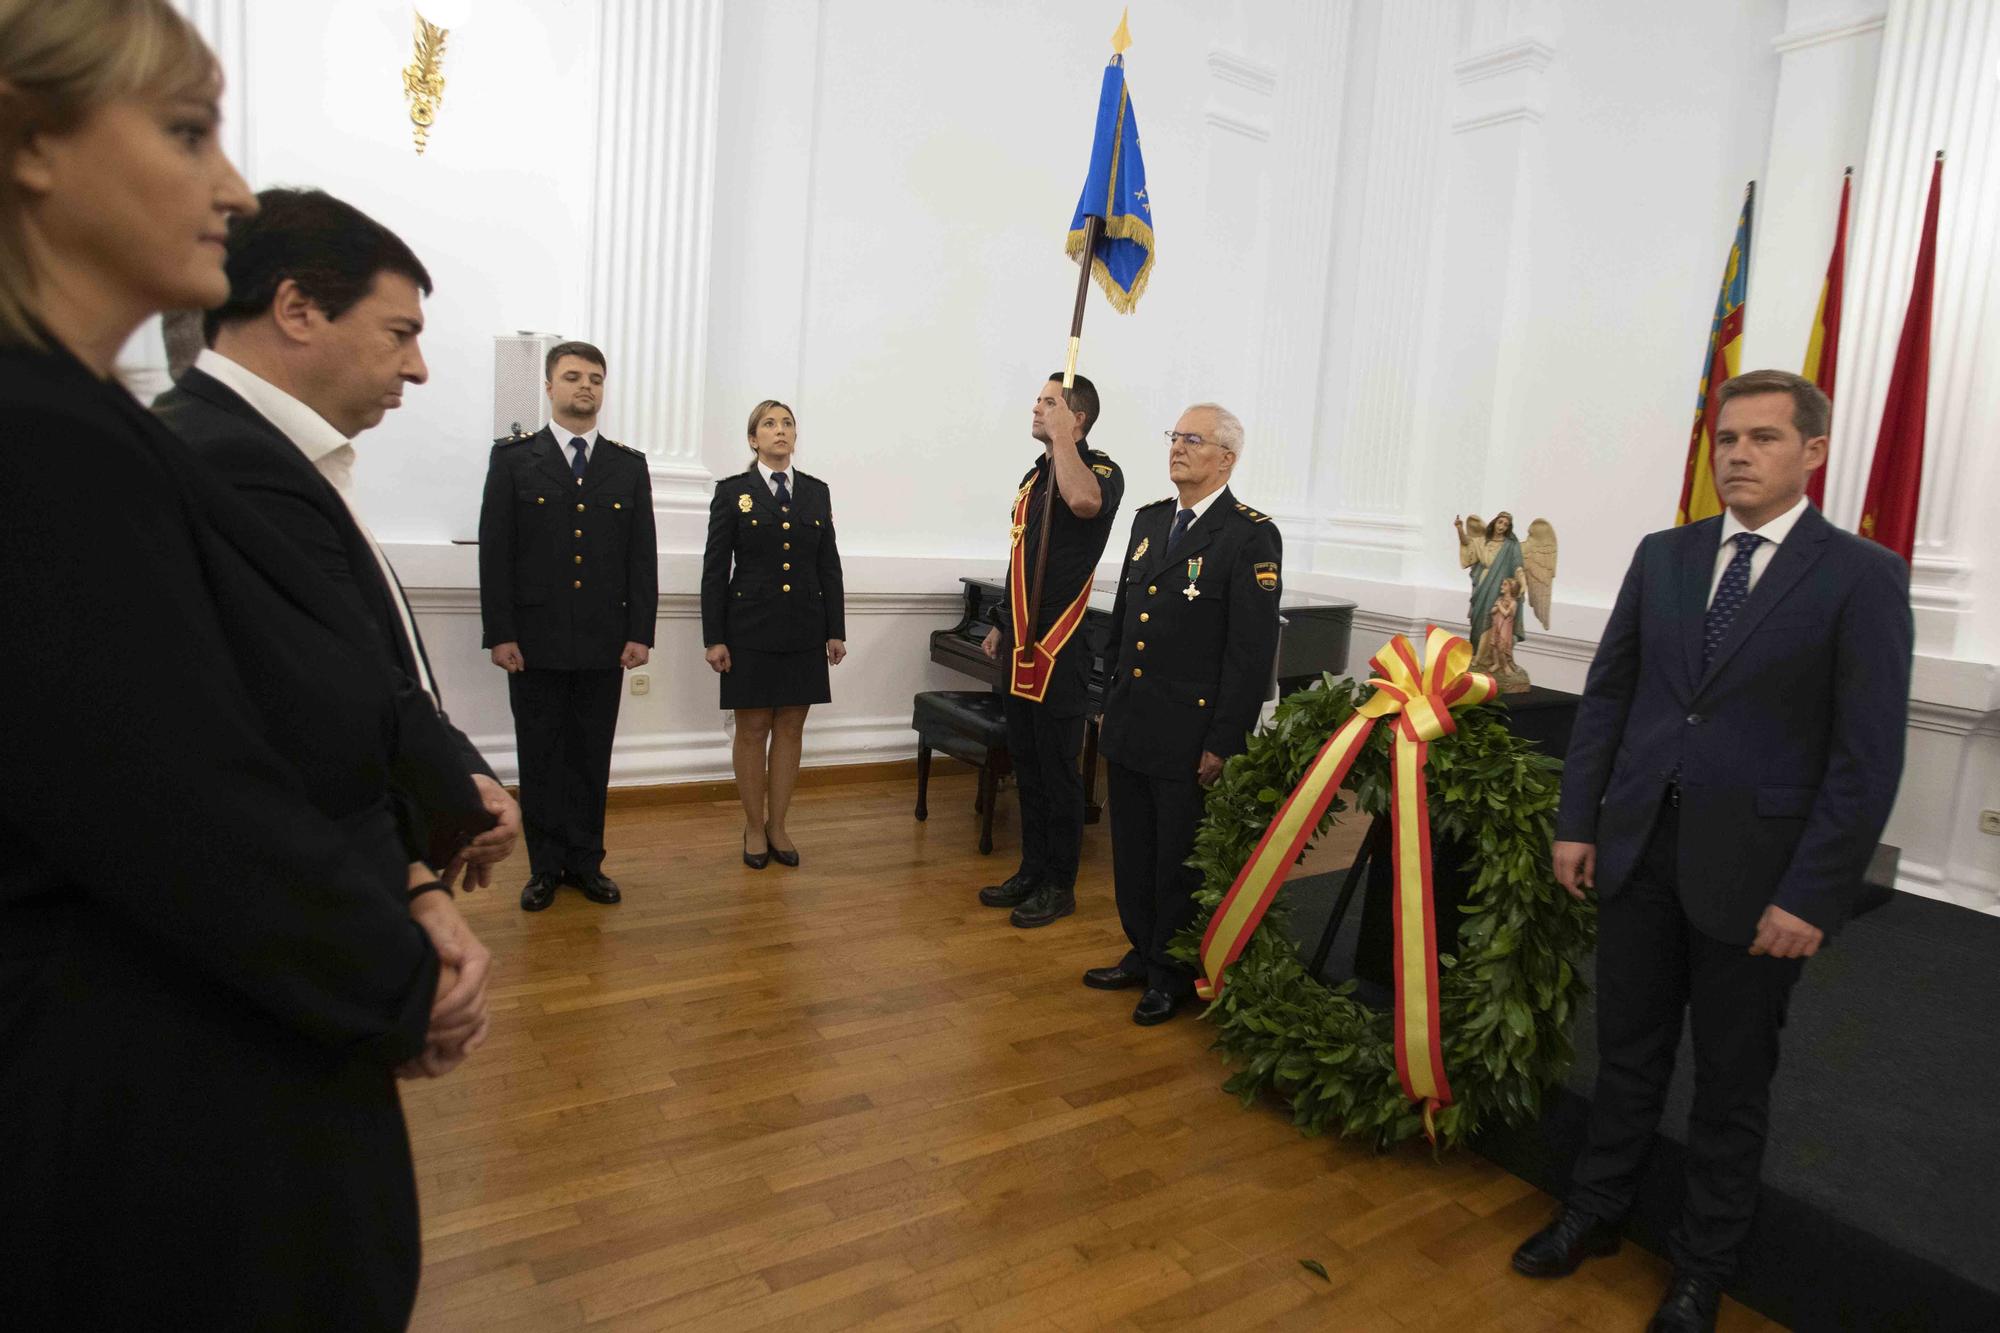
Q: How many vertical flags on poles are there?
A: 4